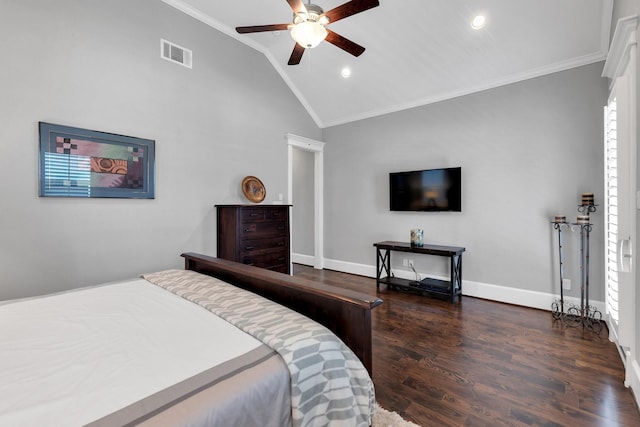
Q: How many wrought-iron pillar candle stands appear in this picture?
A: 3